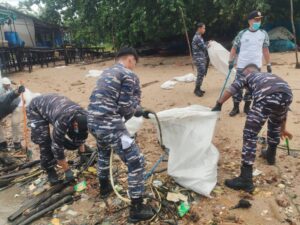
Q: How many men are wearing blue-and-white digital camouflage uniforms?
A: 4